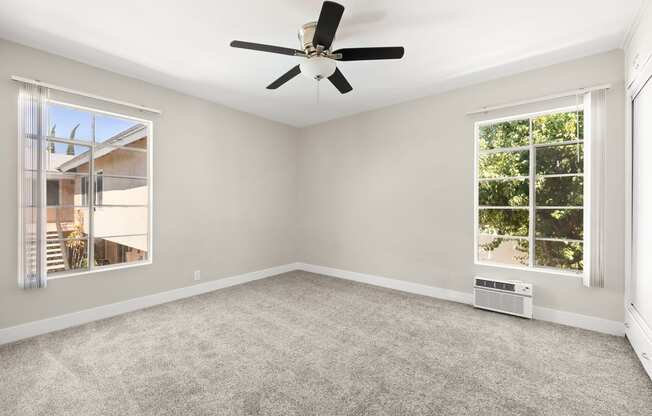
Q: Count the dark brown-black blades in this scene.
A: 5